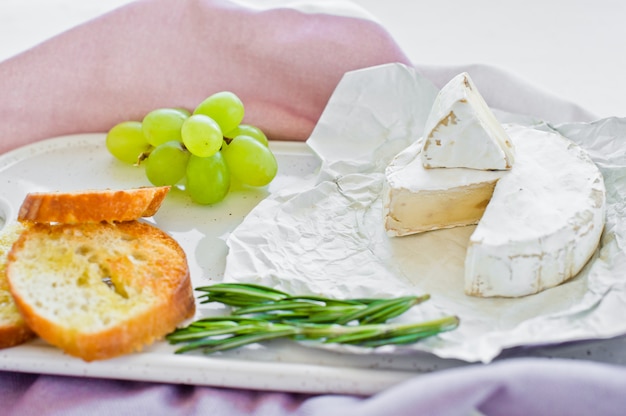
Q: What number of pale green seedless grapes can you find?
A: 9